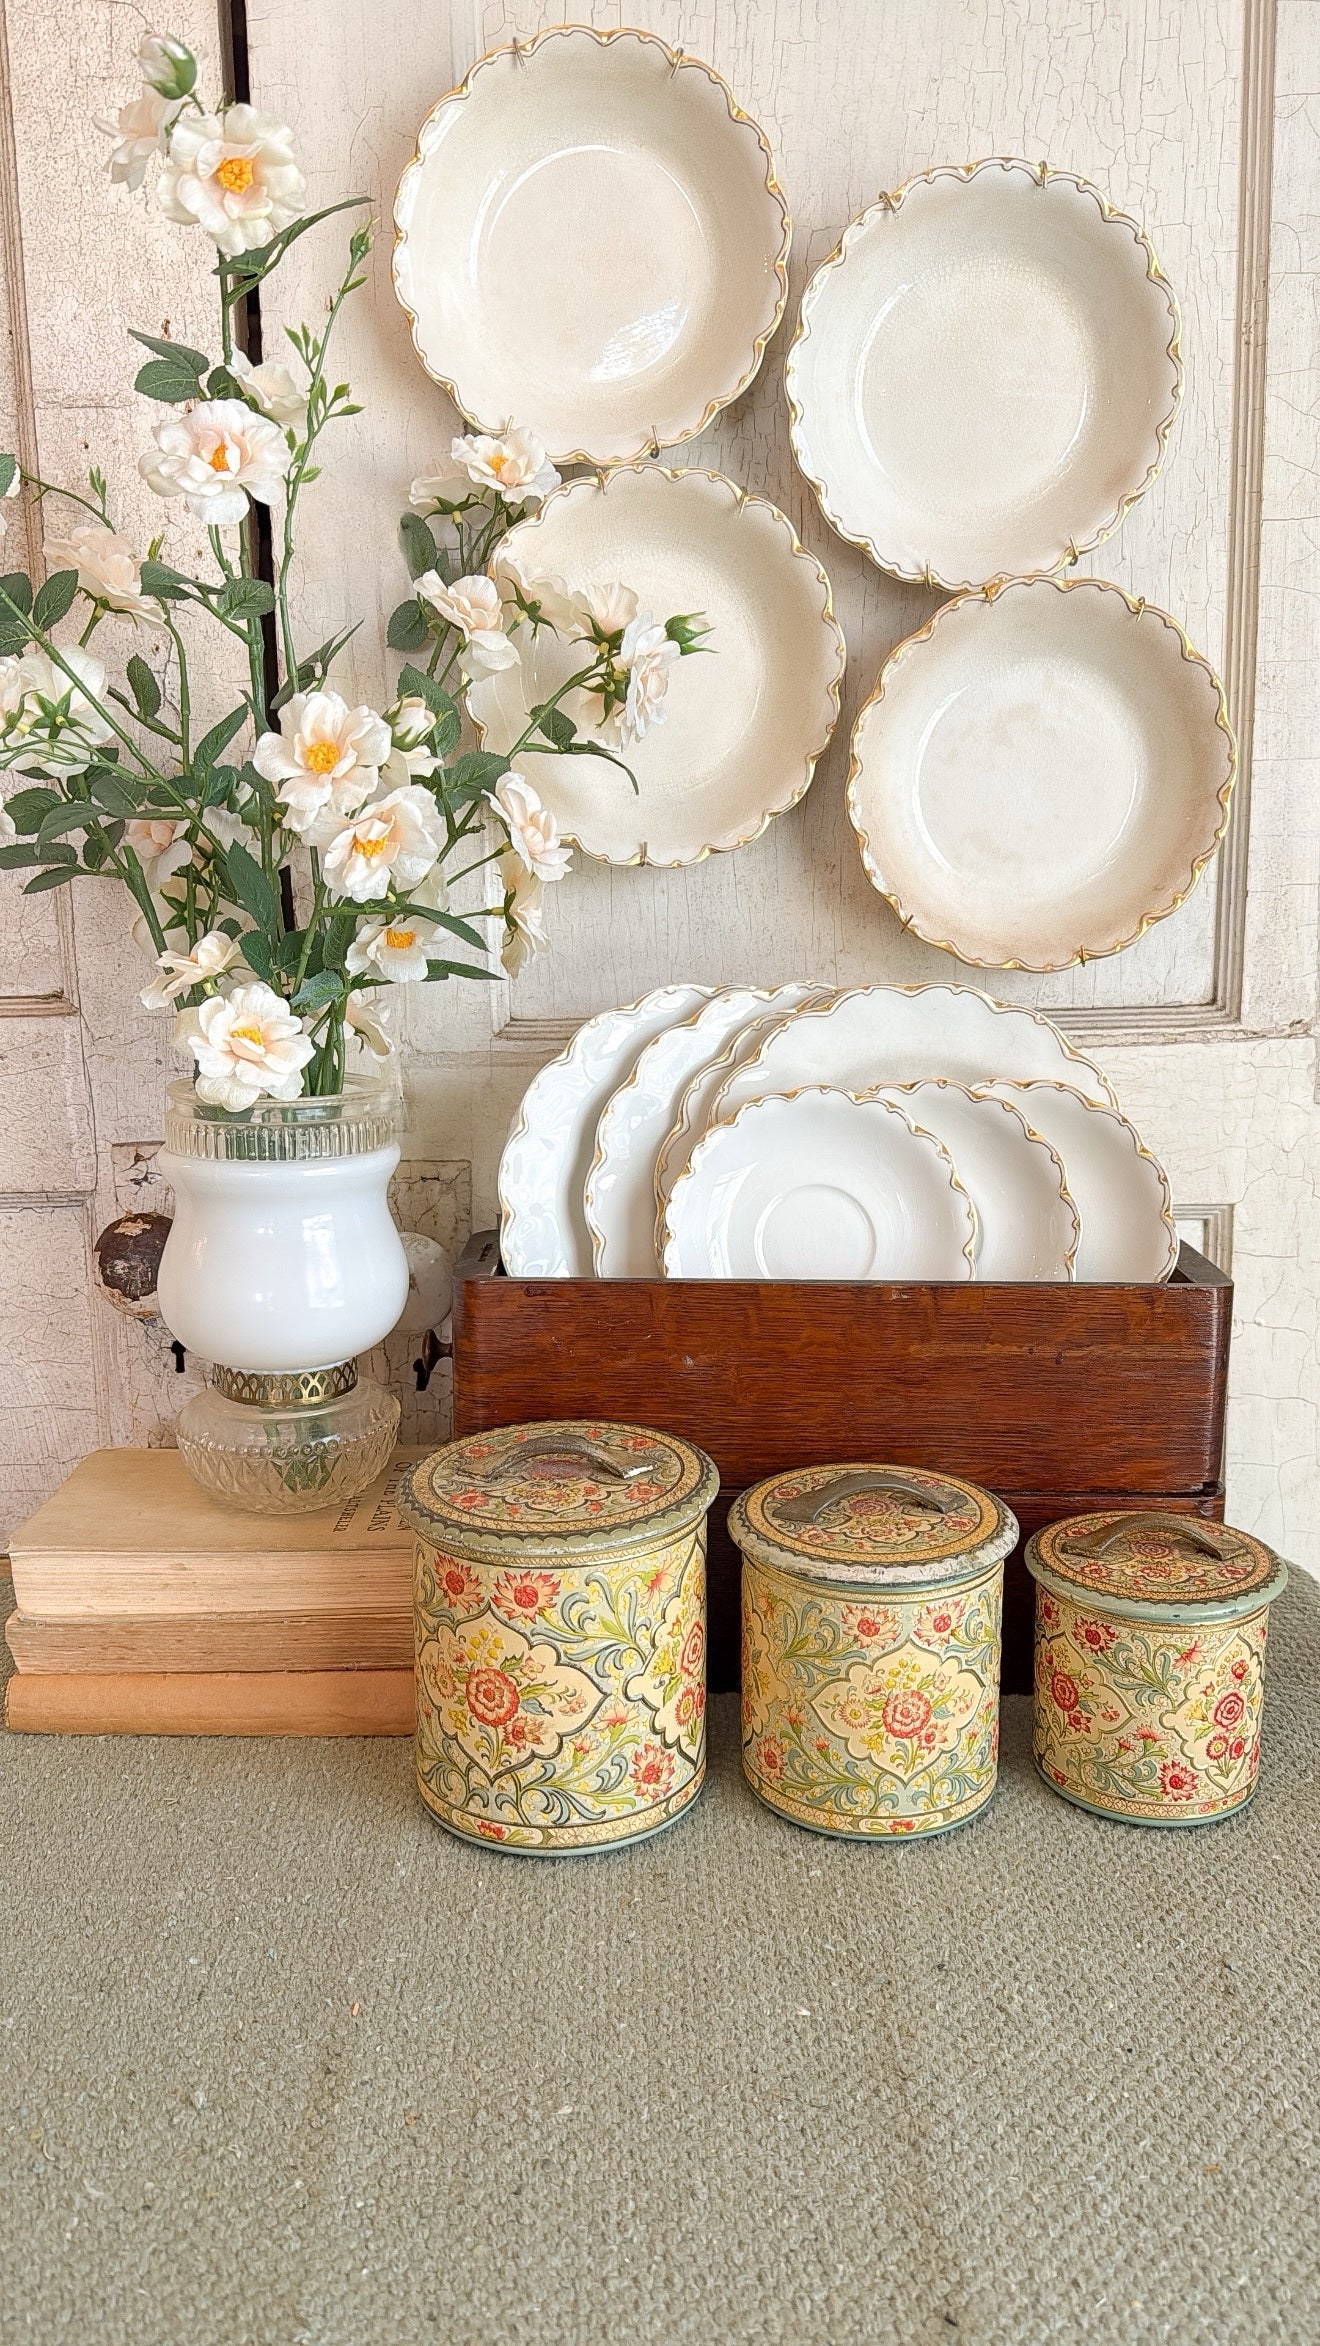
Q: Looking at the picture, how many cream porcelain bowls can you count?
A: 4